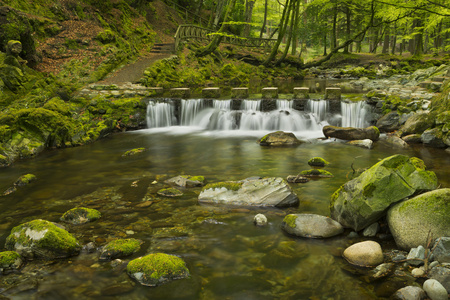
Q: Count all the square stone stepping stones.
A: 7